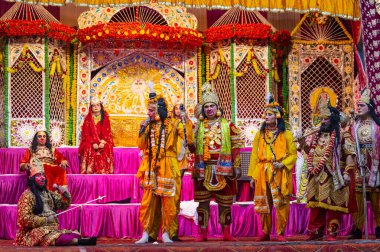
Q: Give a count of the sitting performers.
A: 3